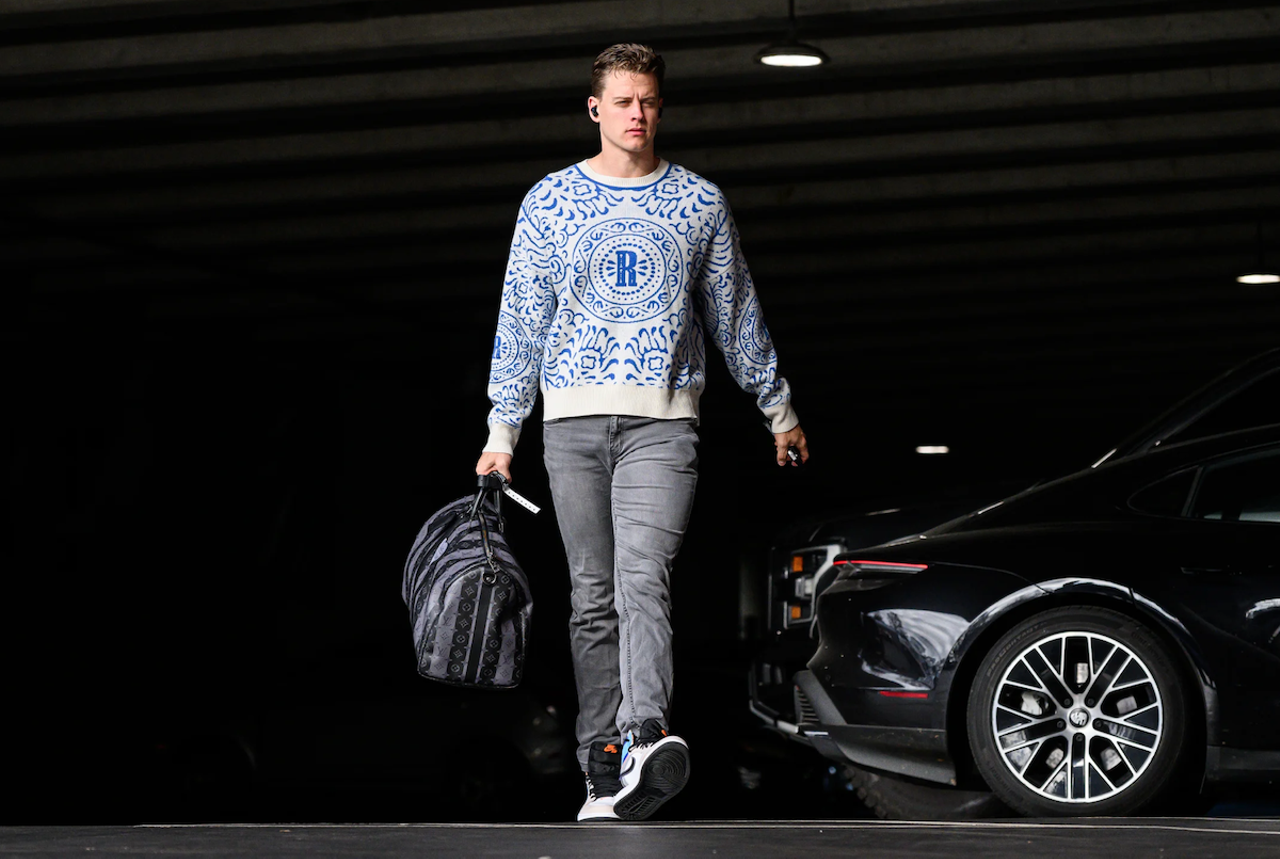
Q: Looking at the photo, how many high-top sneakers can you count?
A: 2